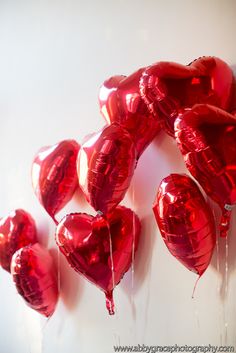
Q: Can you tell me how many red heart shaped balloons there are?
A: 9